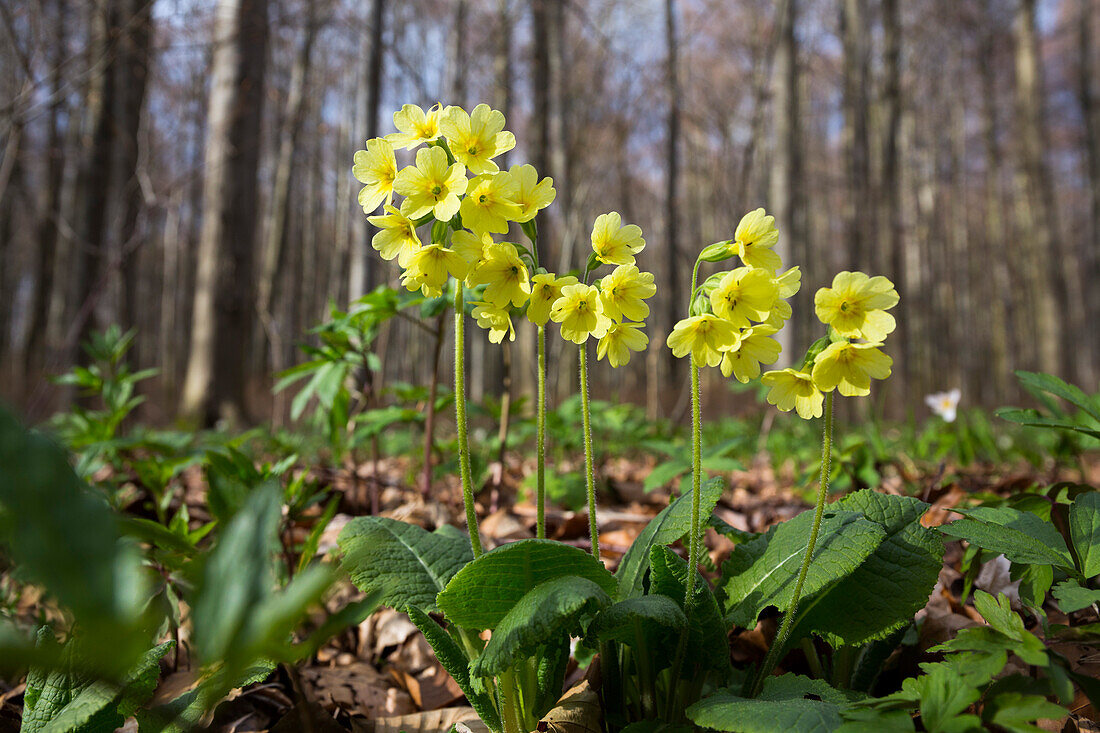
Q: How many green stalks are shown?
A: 5